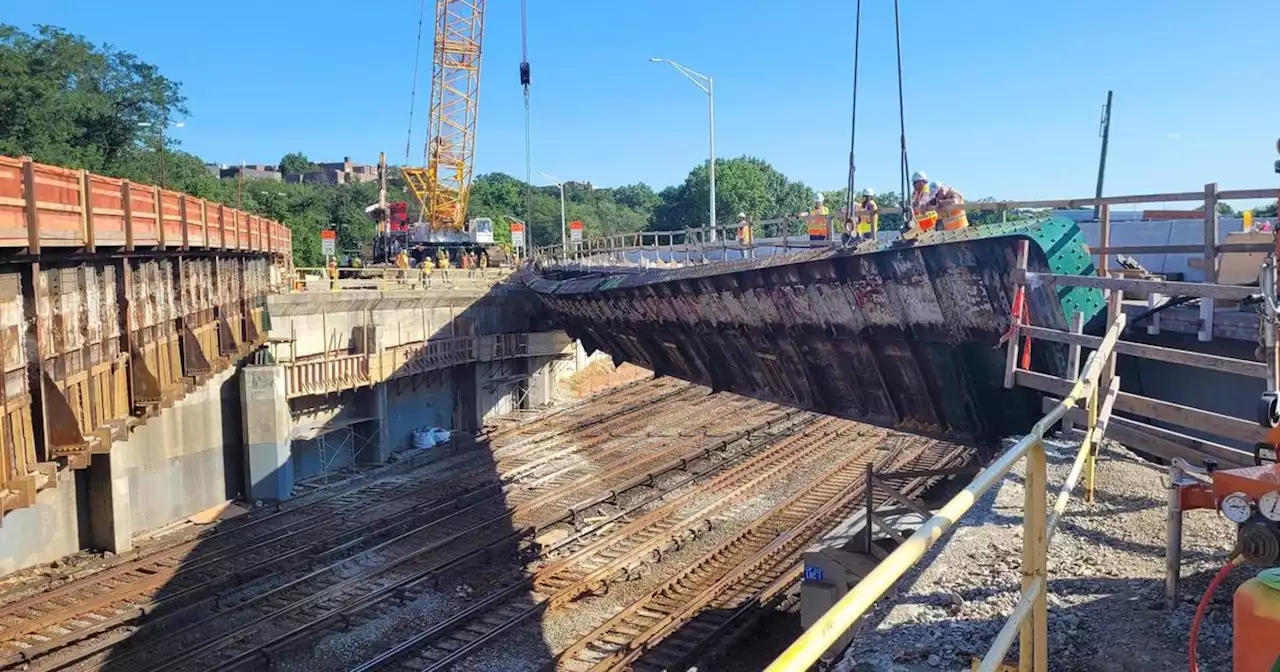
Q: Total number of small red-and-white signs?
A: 3